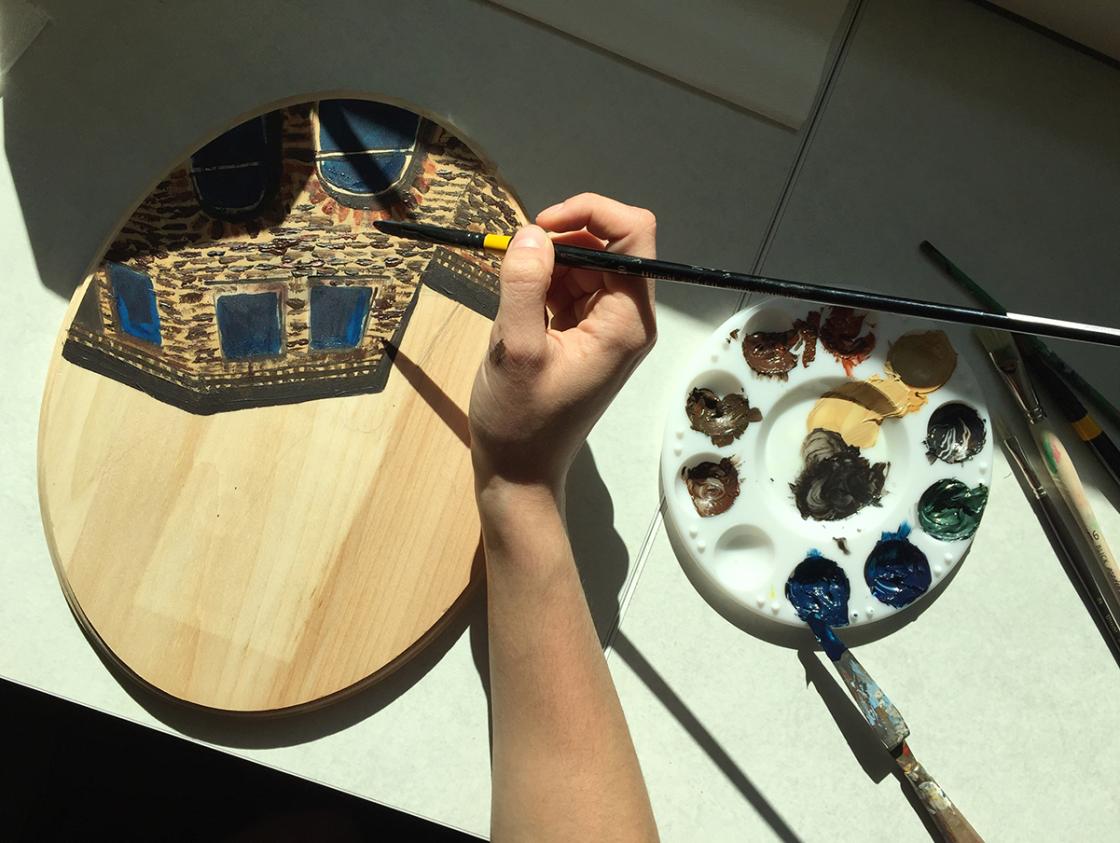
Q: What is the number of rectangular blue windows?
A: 3